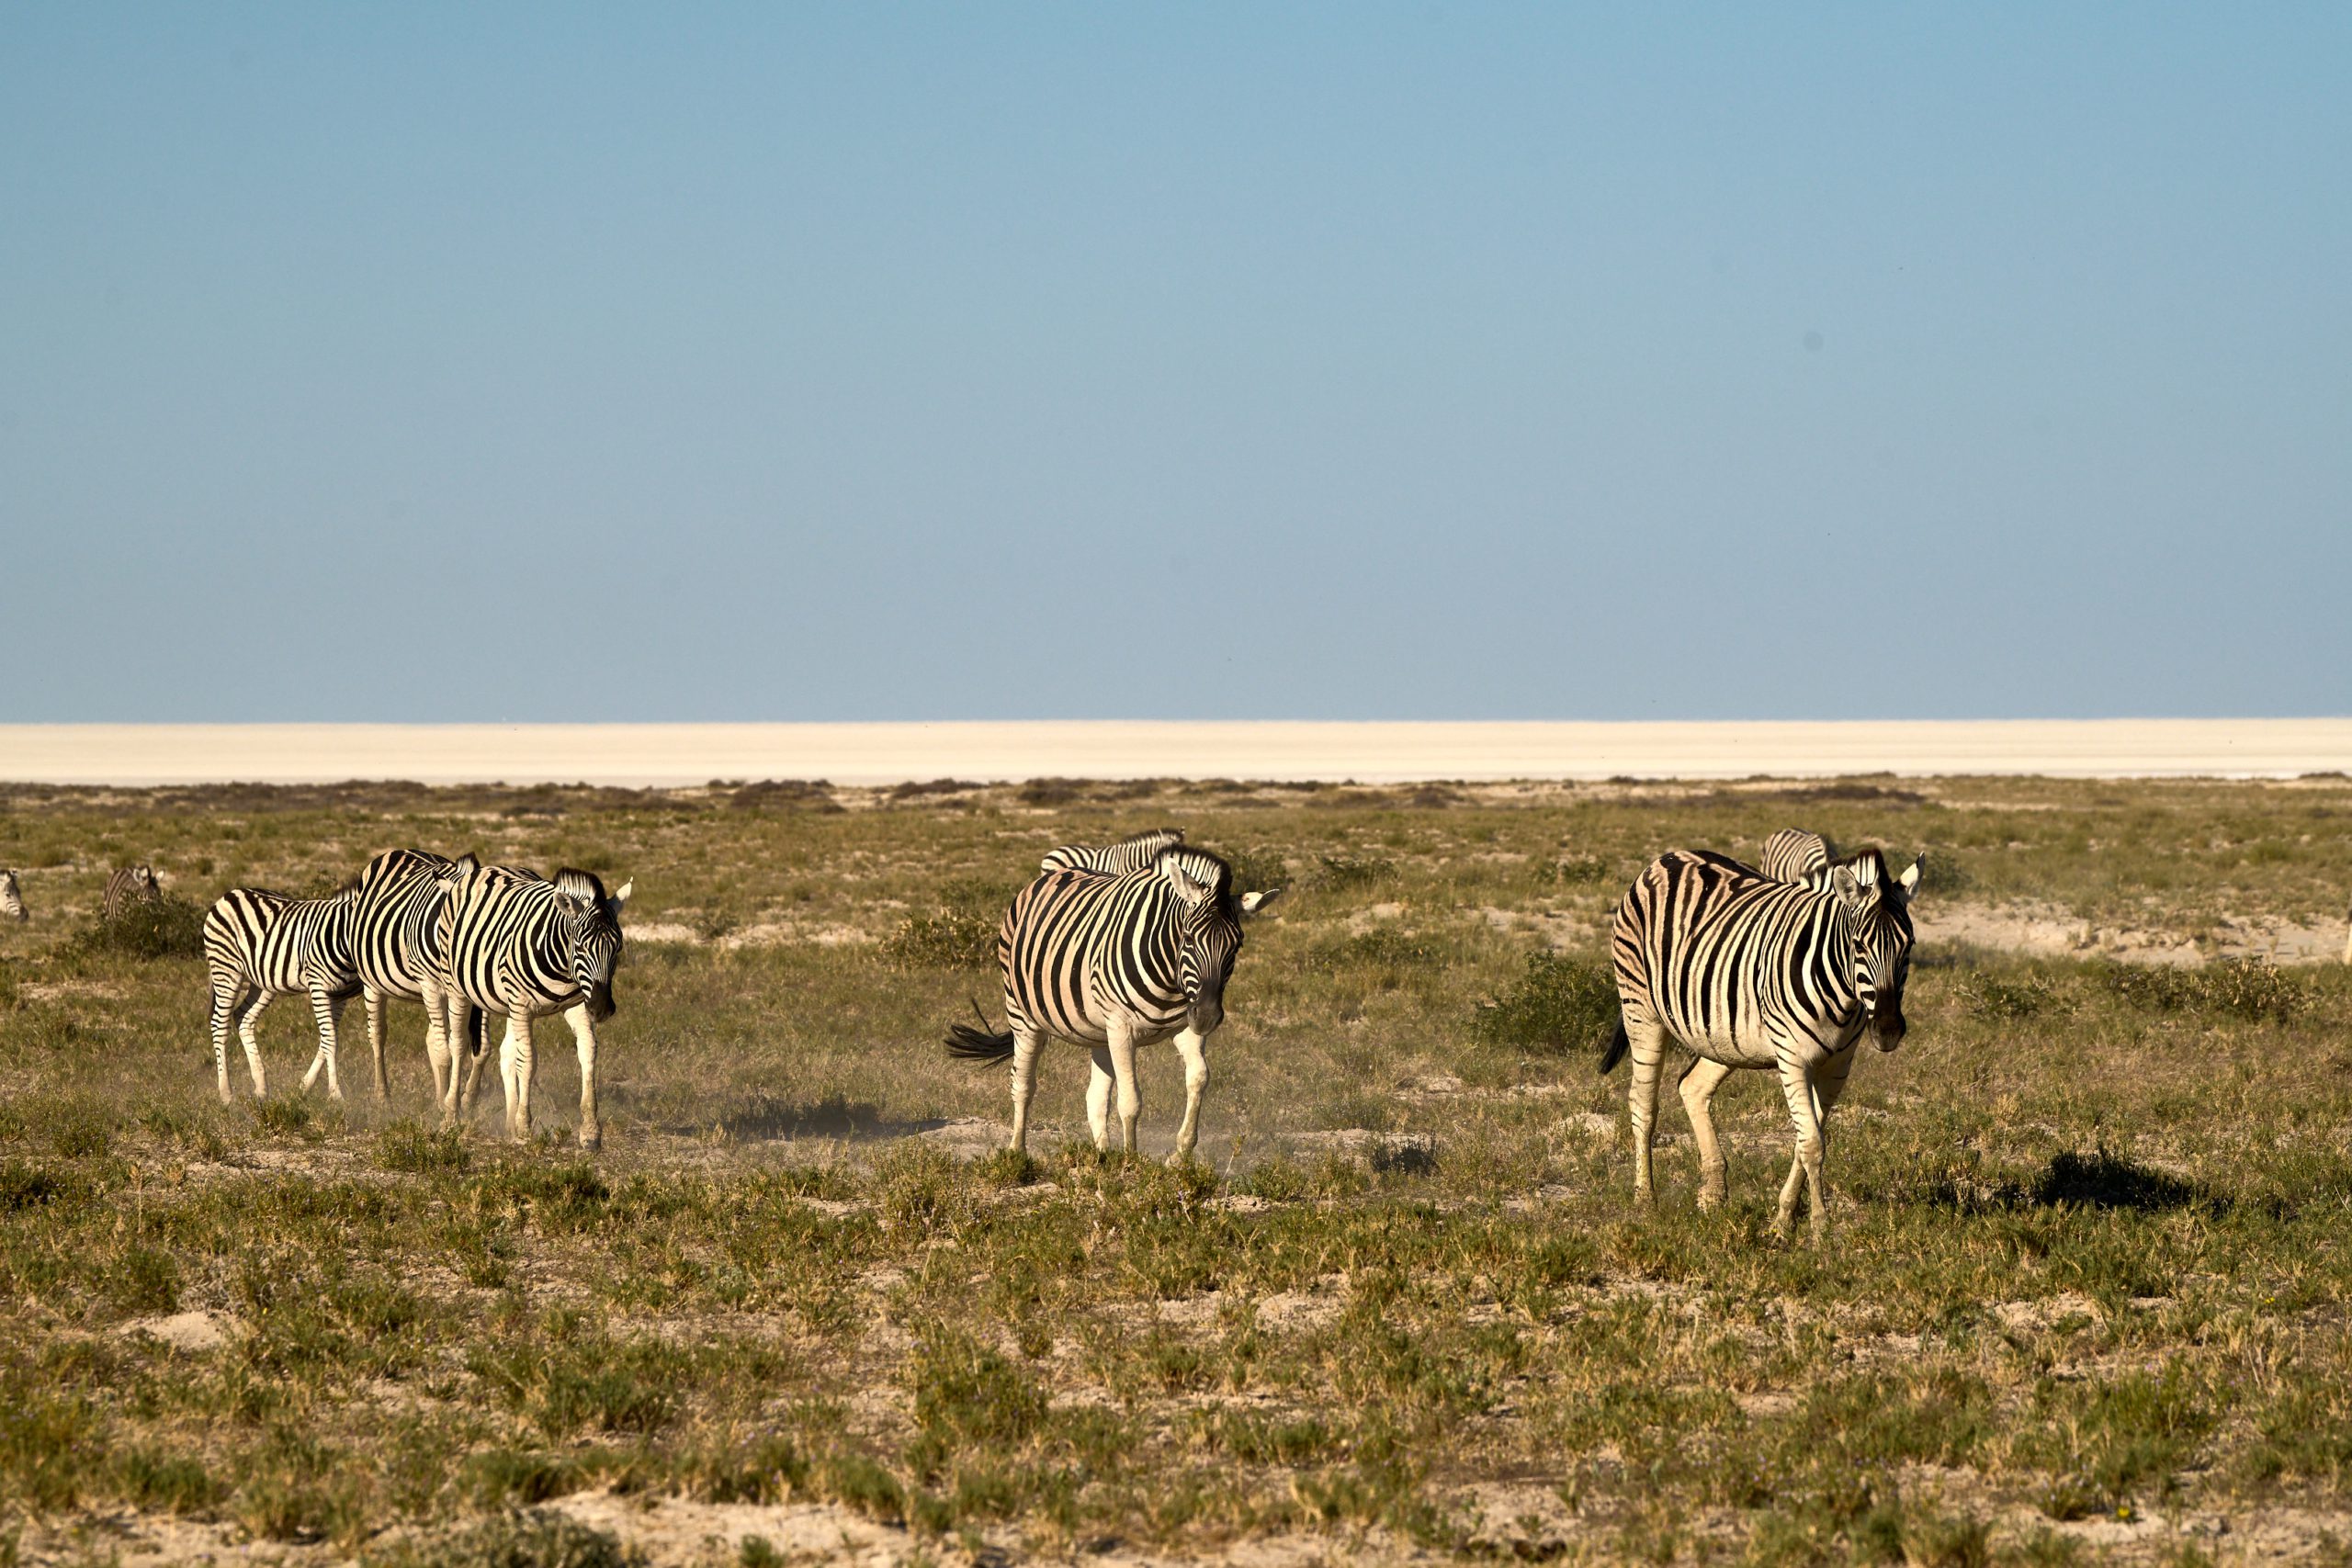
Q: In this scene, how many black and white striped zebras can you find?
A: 9